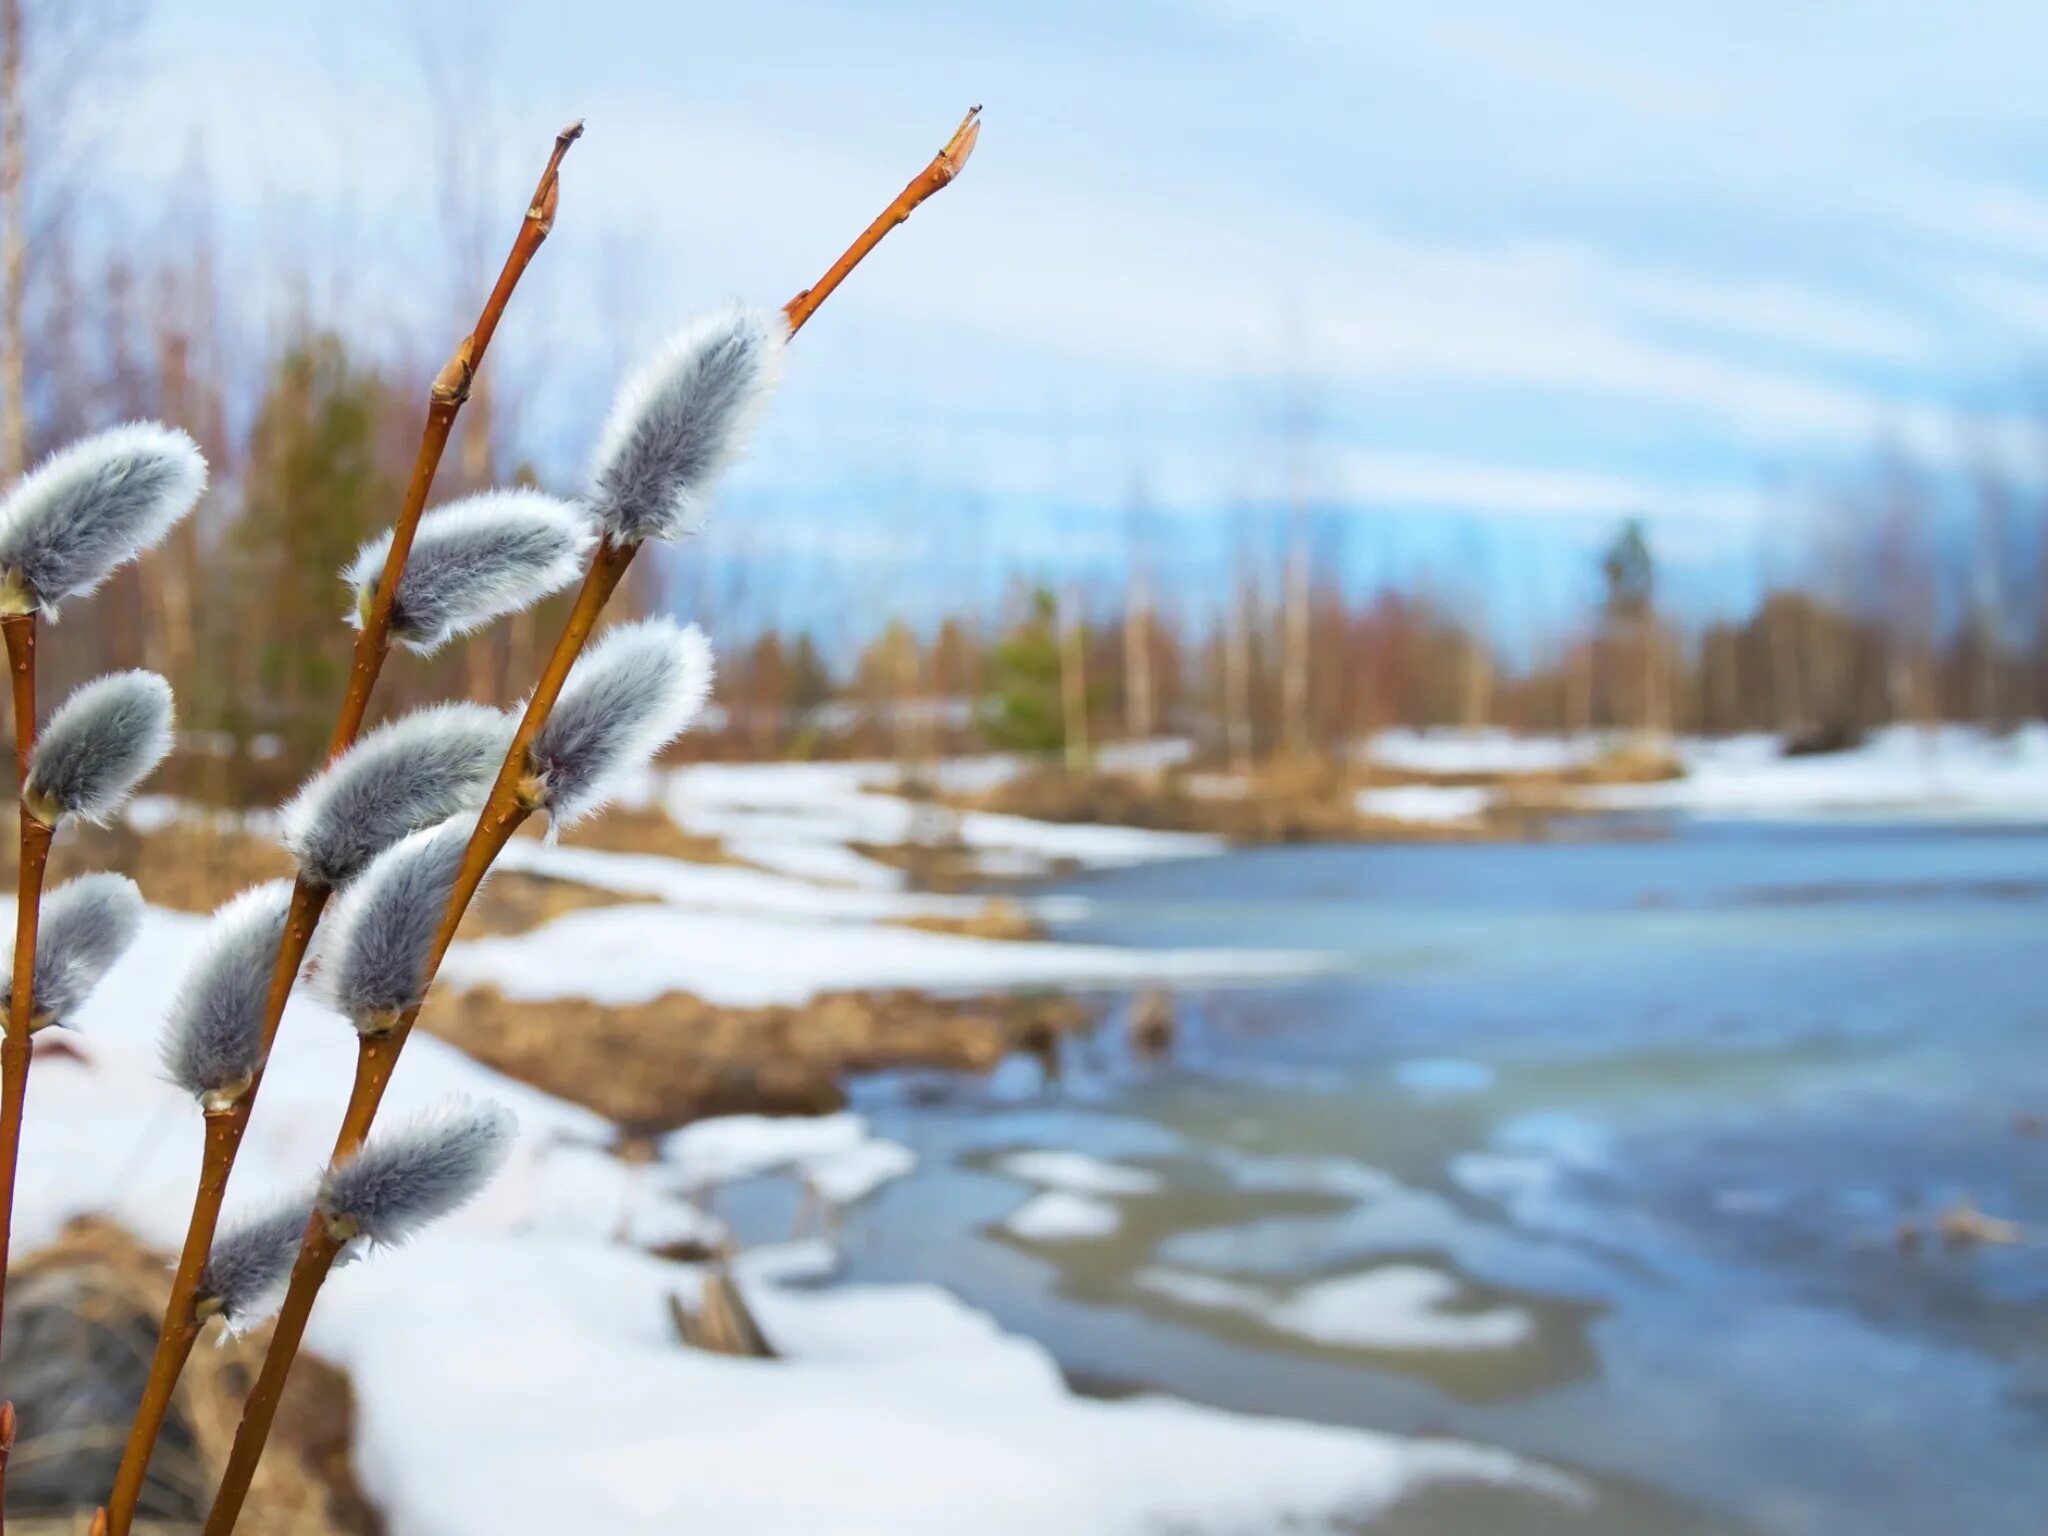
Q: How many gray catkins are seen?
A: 11